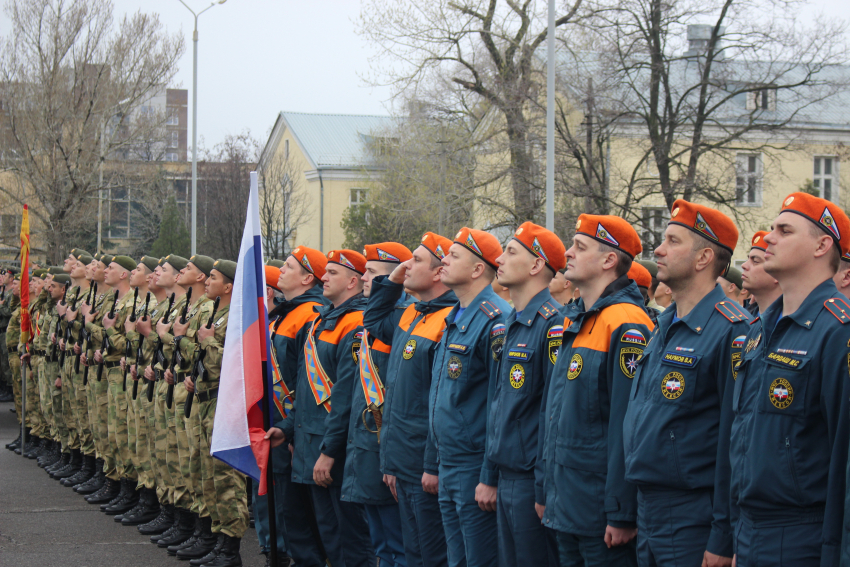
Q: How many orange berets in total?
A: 13